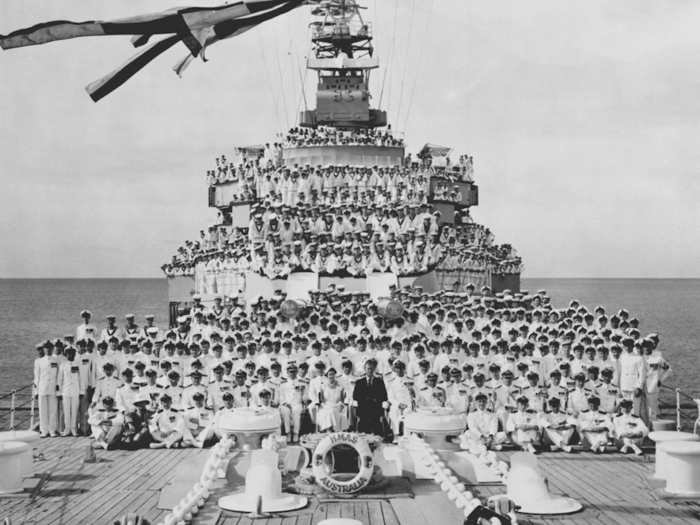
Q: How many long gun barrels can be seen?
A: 2